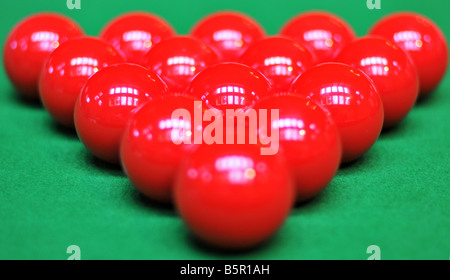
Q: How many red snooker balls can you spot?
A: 15